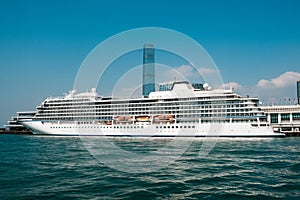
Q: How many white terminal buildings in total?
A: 1